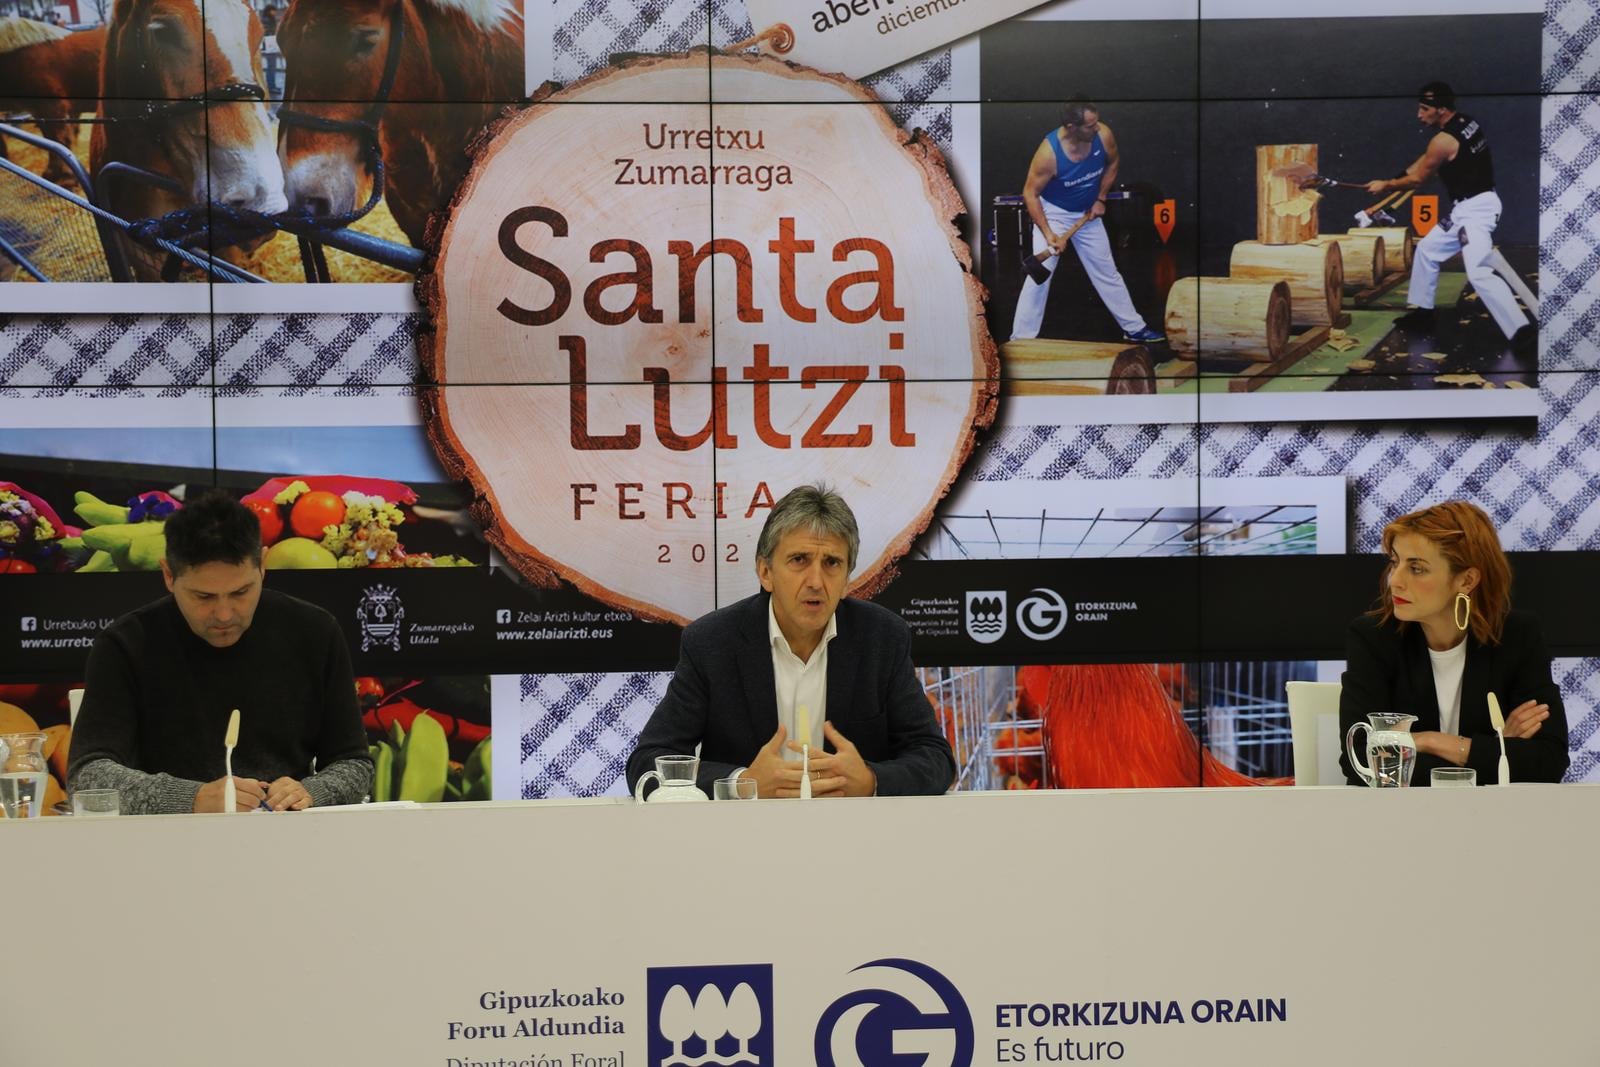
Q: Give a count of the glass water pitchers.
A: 3